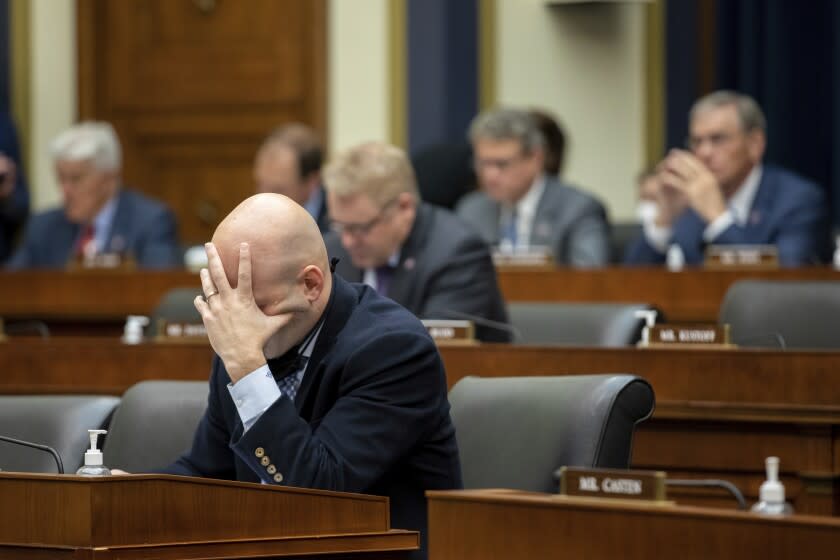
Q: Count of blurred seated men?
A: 5